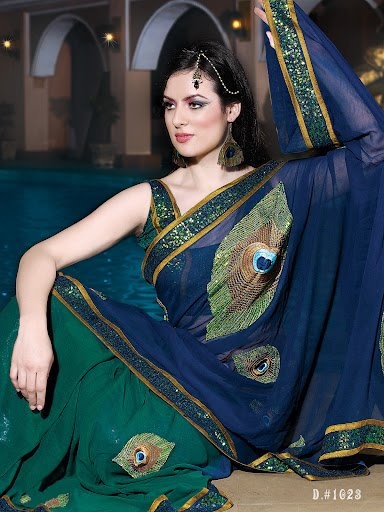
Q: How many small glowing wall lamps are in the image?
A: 3